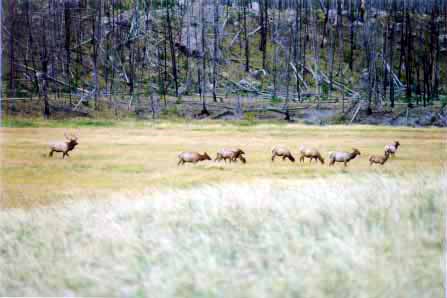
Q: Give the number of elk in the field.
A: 9